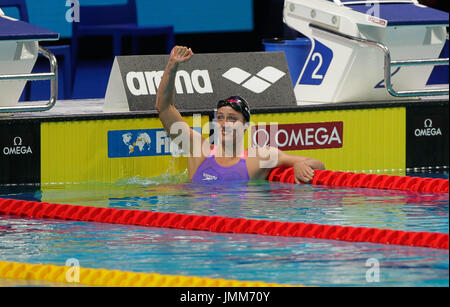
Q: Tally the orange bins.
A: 0